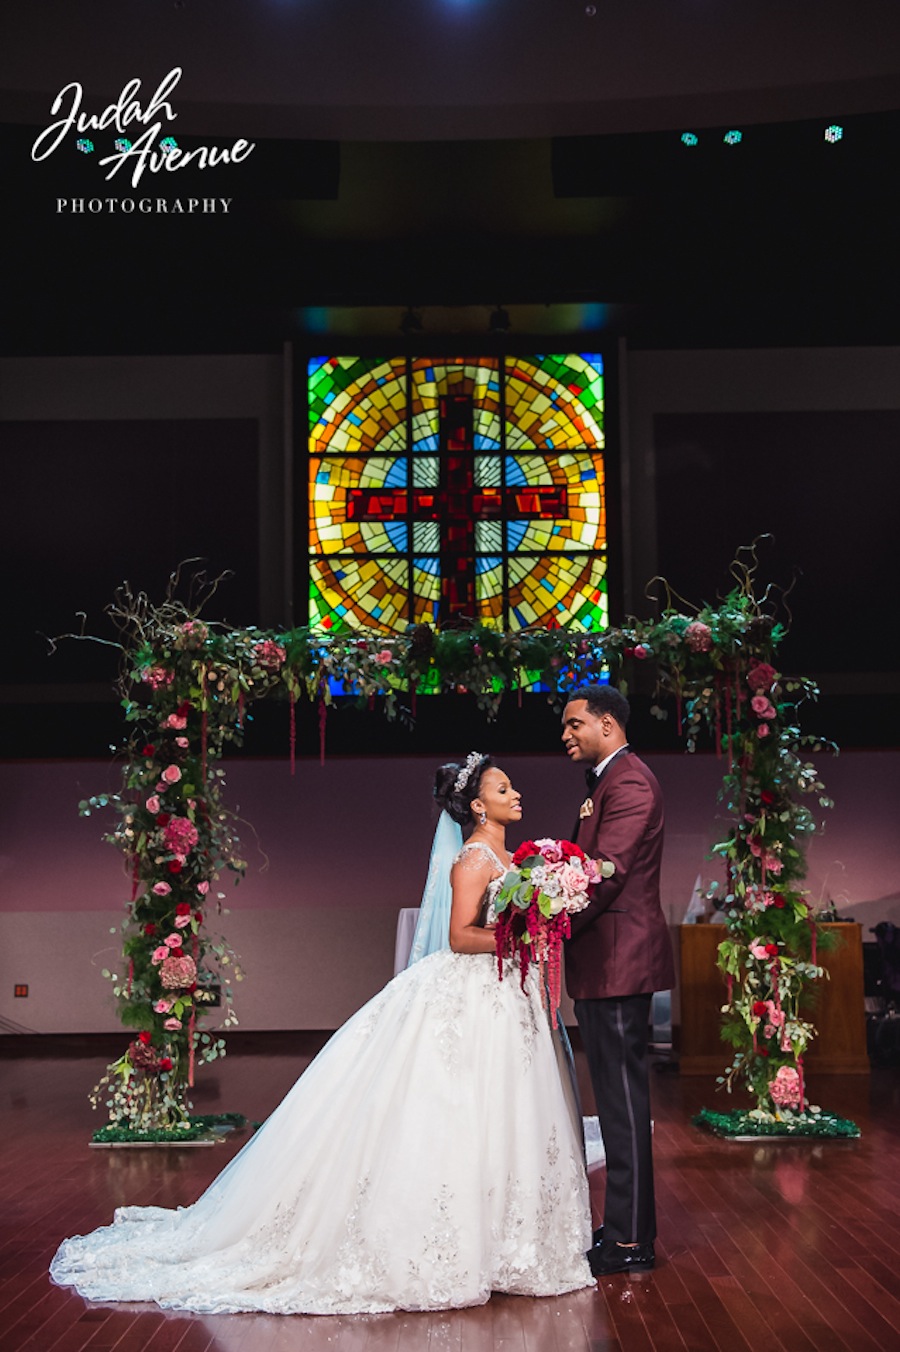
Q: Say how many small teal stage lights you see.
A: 6